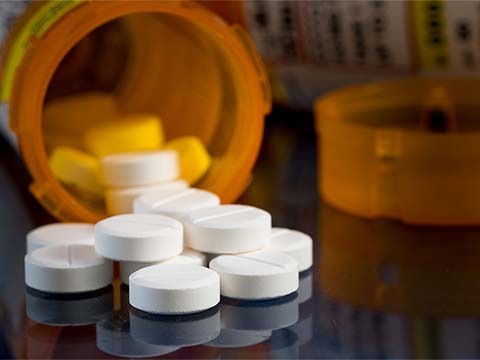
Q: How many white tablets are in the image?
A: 11